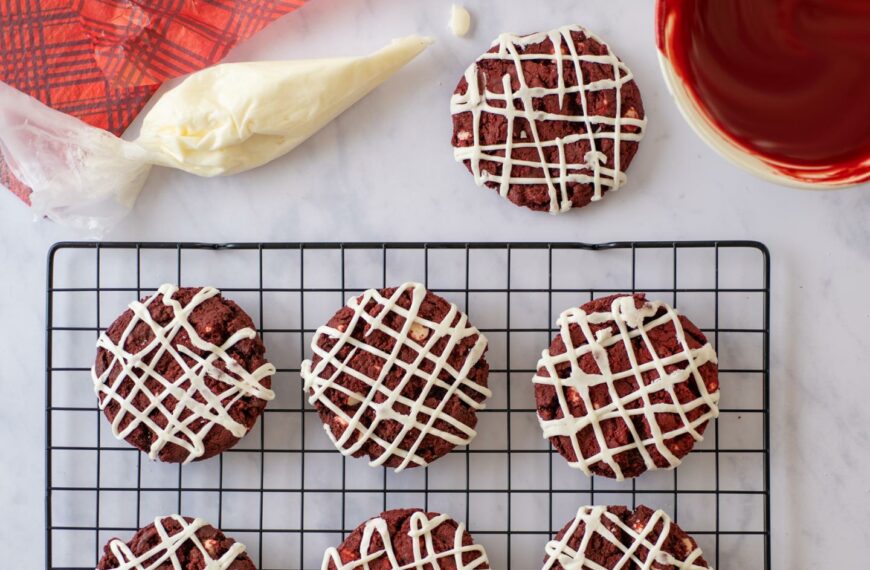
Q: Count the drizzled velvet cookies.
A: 7